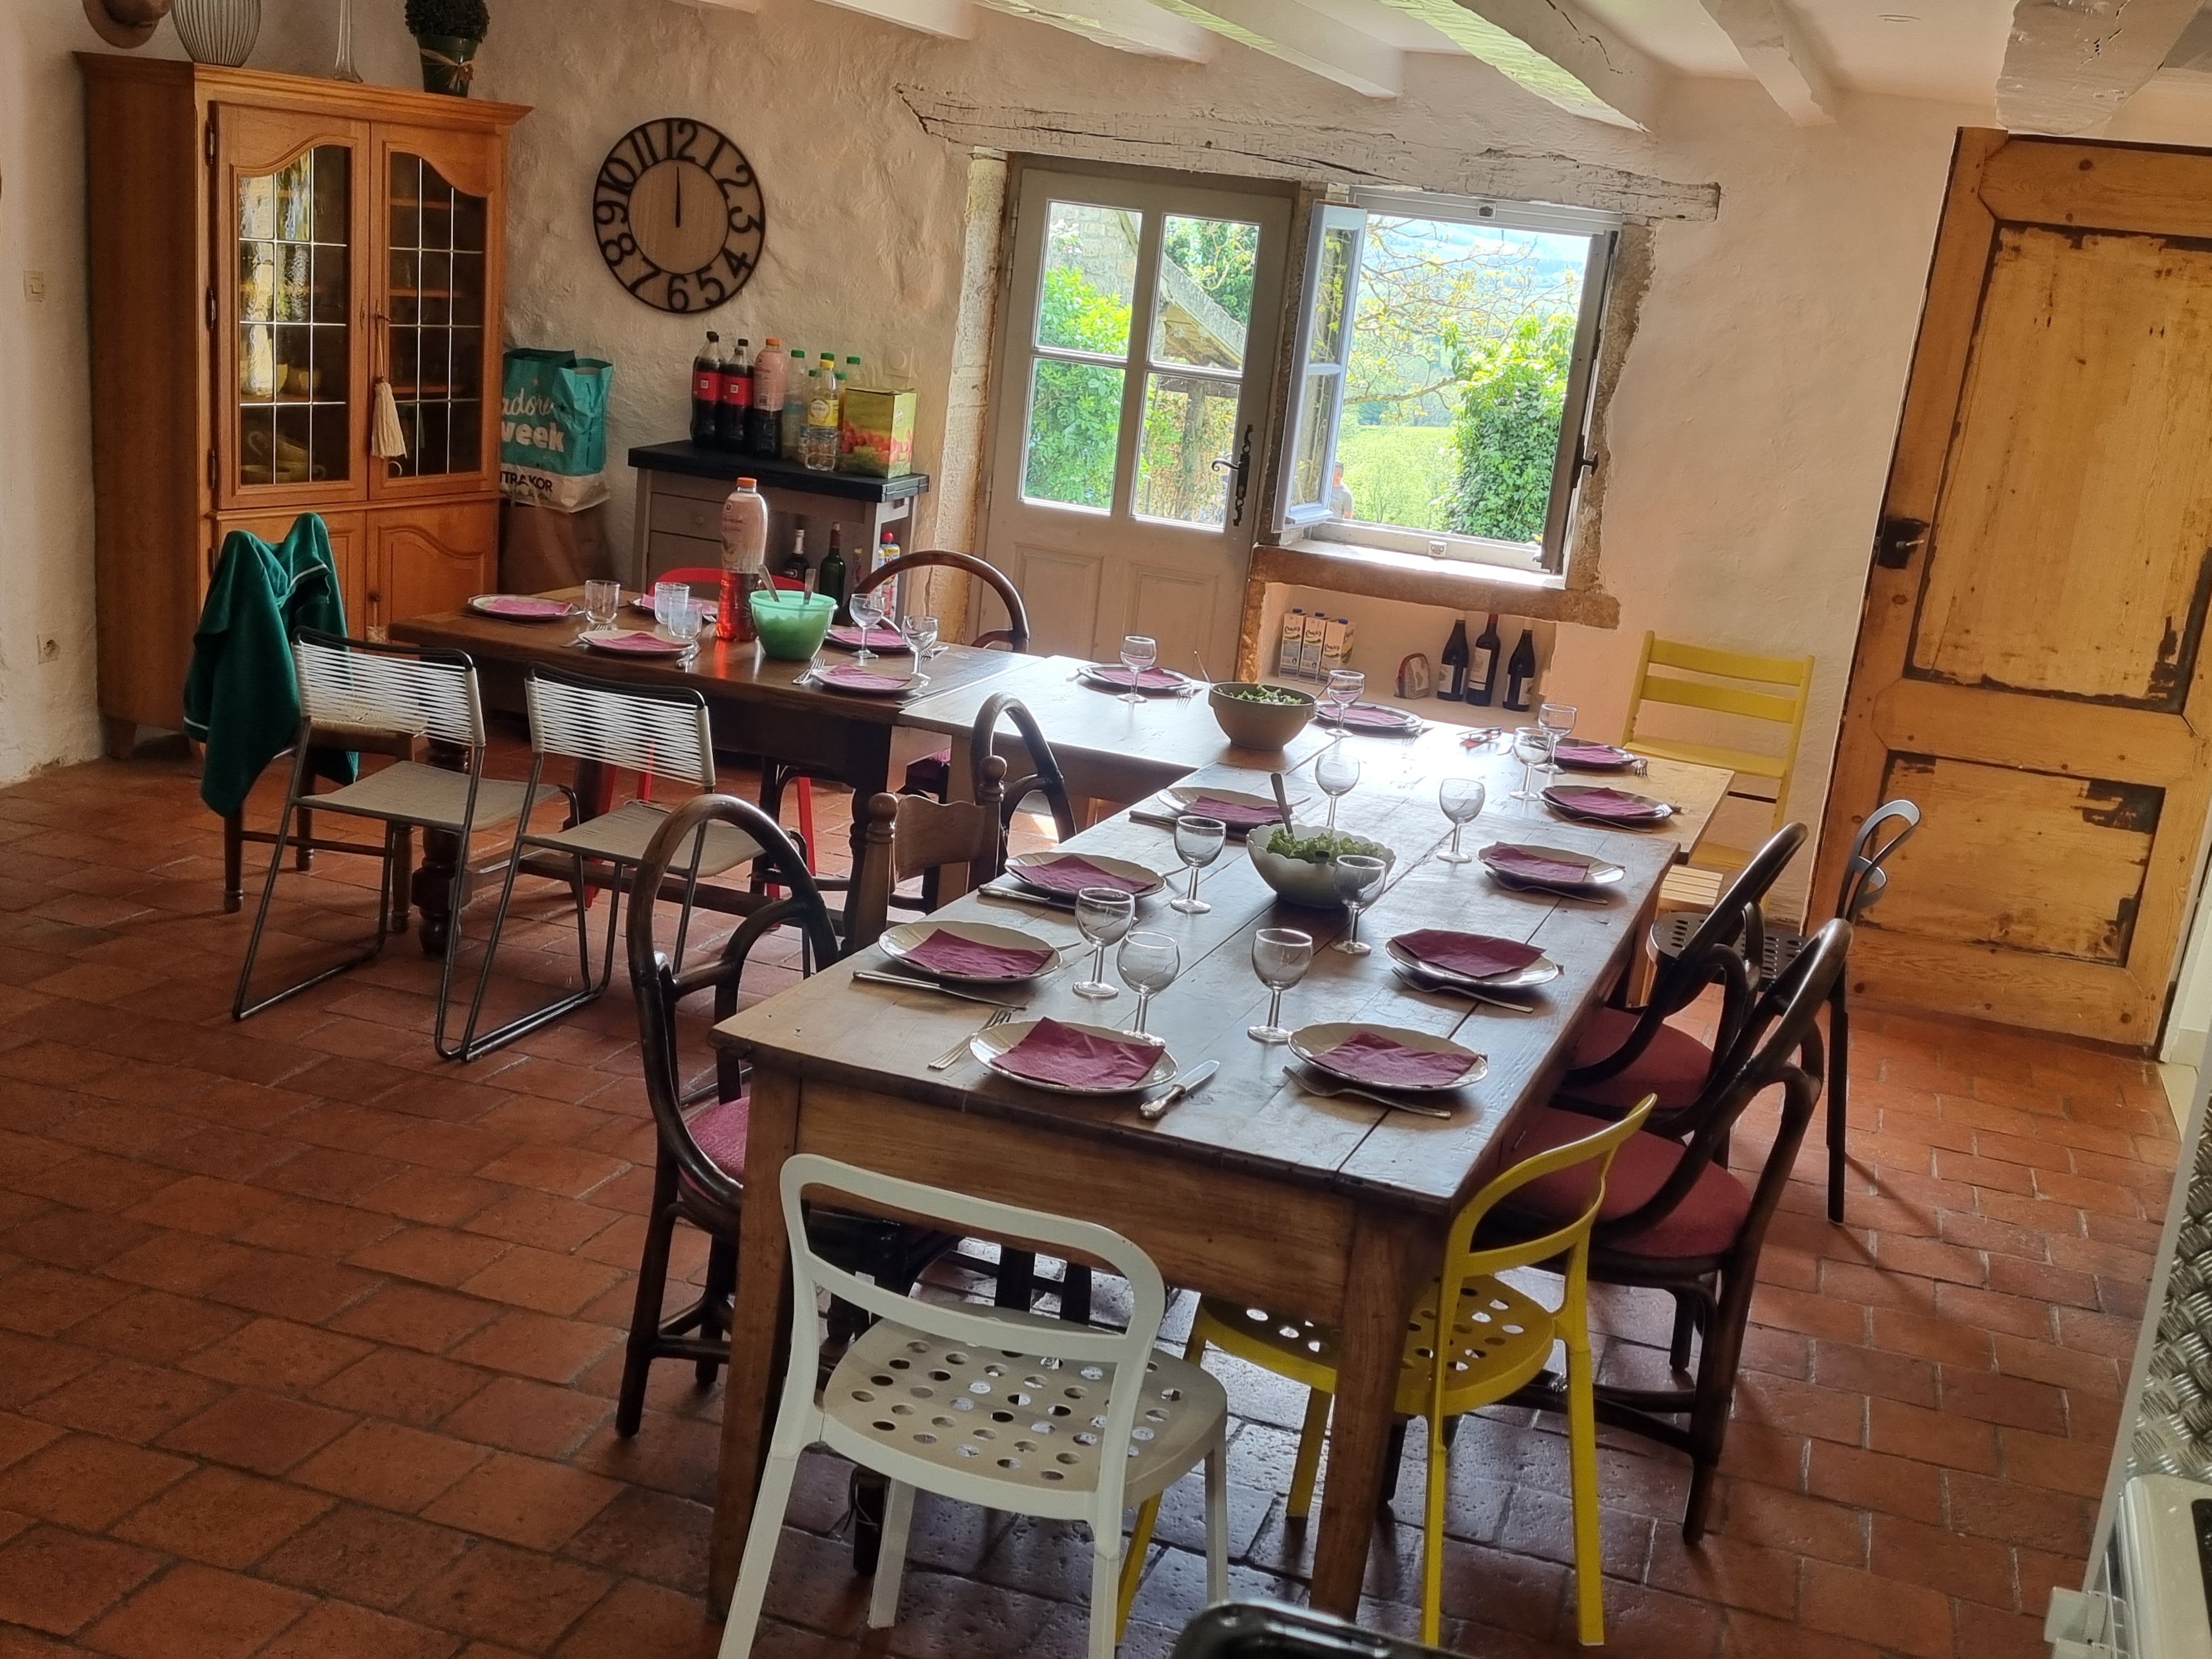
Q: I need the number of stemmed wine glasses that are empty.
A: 13